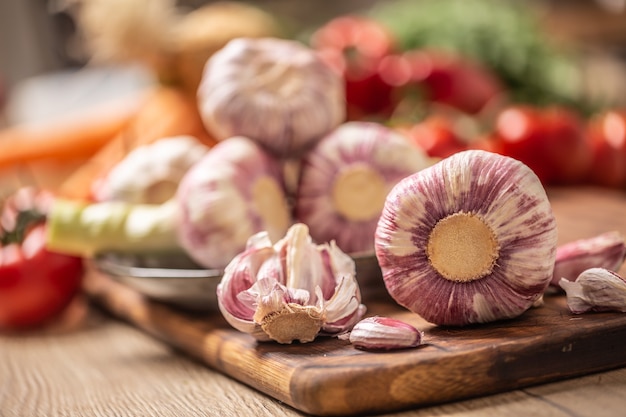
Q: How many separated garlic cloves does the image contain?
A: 3